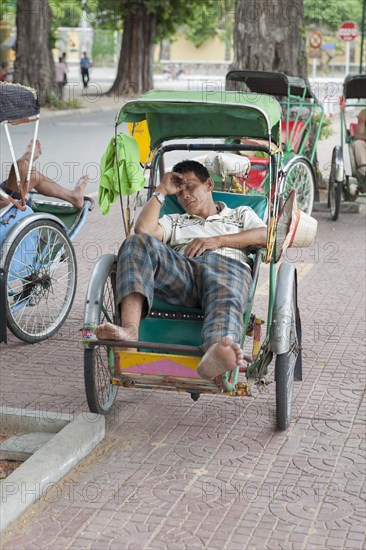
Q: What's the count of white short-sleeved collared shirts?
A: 1